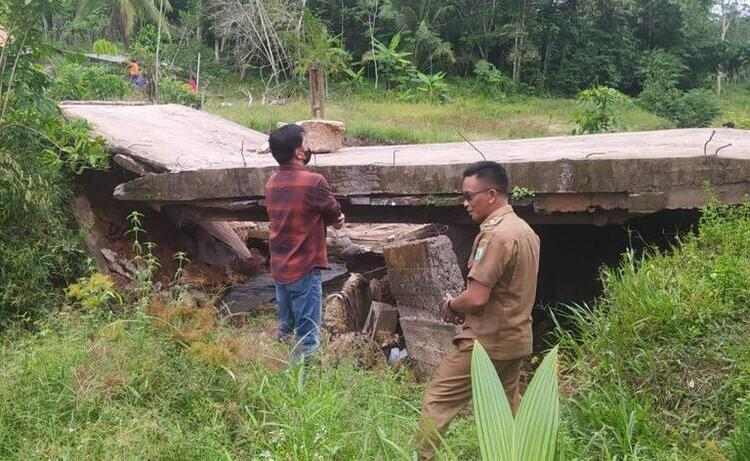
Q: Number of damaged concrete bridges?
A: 1